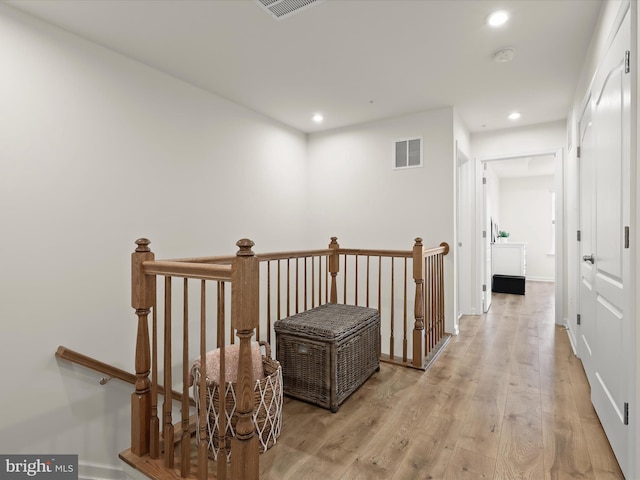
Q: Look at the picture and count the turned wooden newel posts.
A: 4